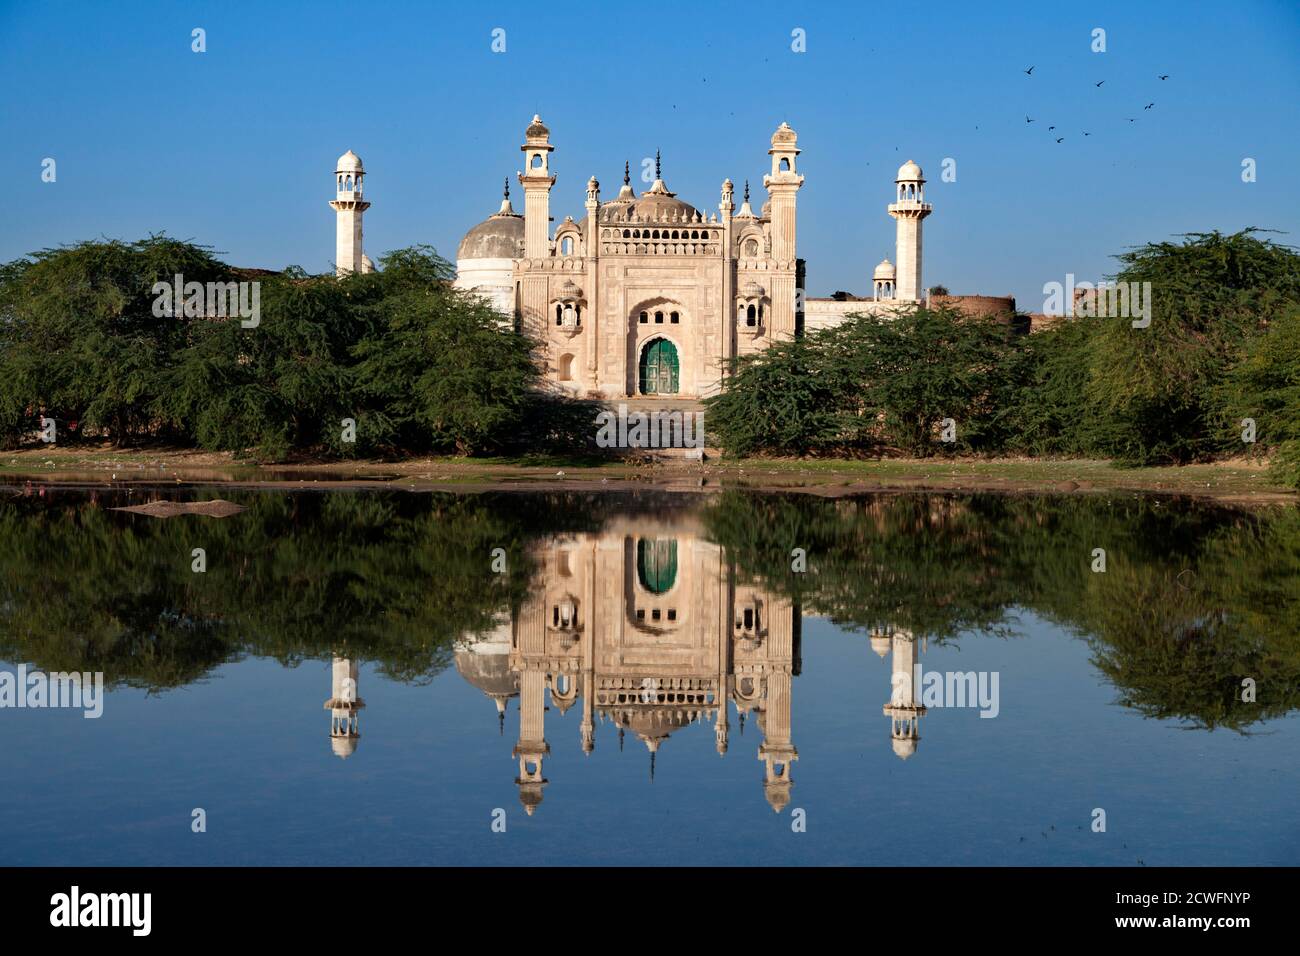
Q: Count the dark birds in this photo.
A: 9